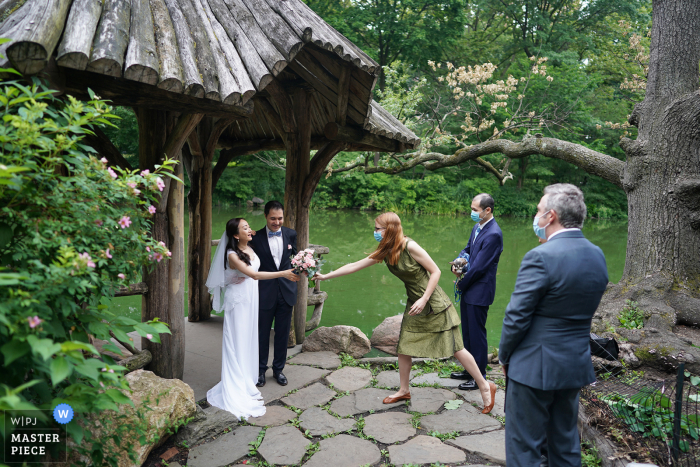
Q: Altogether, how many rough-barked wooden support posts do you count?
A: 3